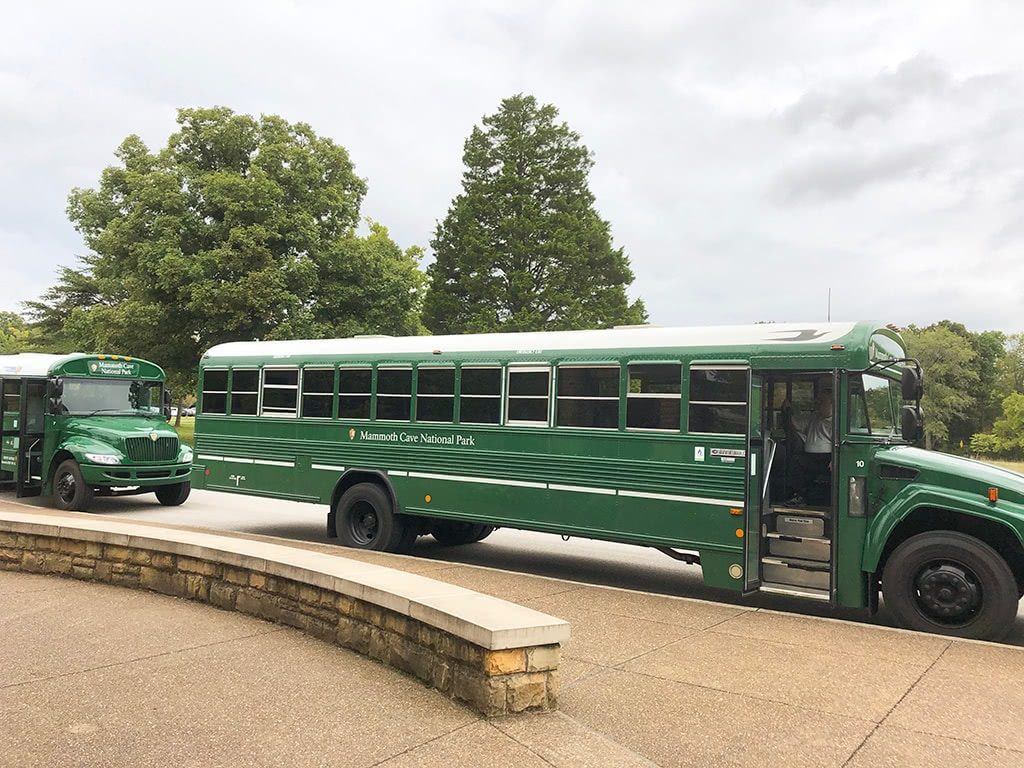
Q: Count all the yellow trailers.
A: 0